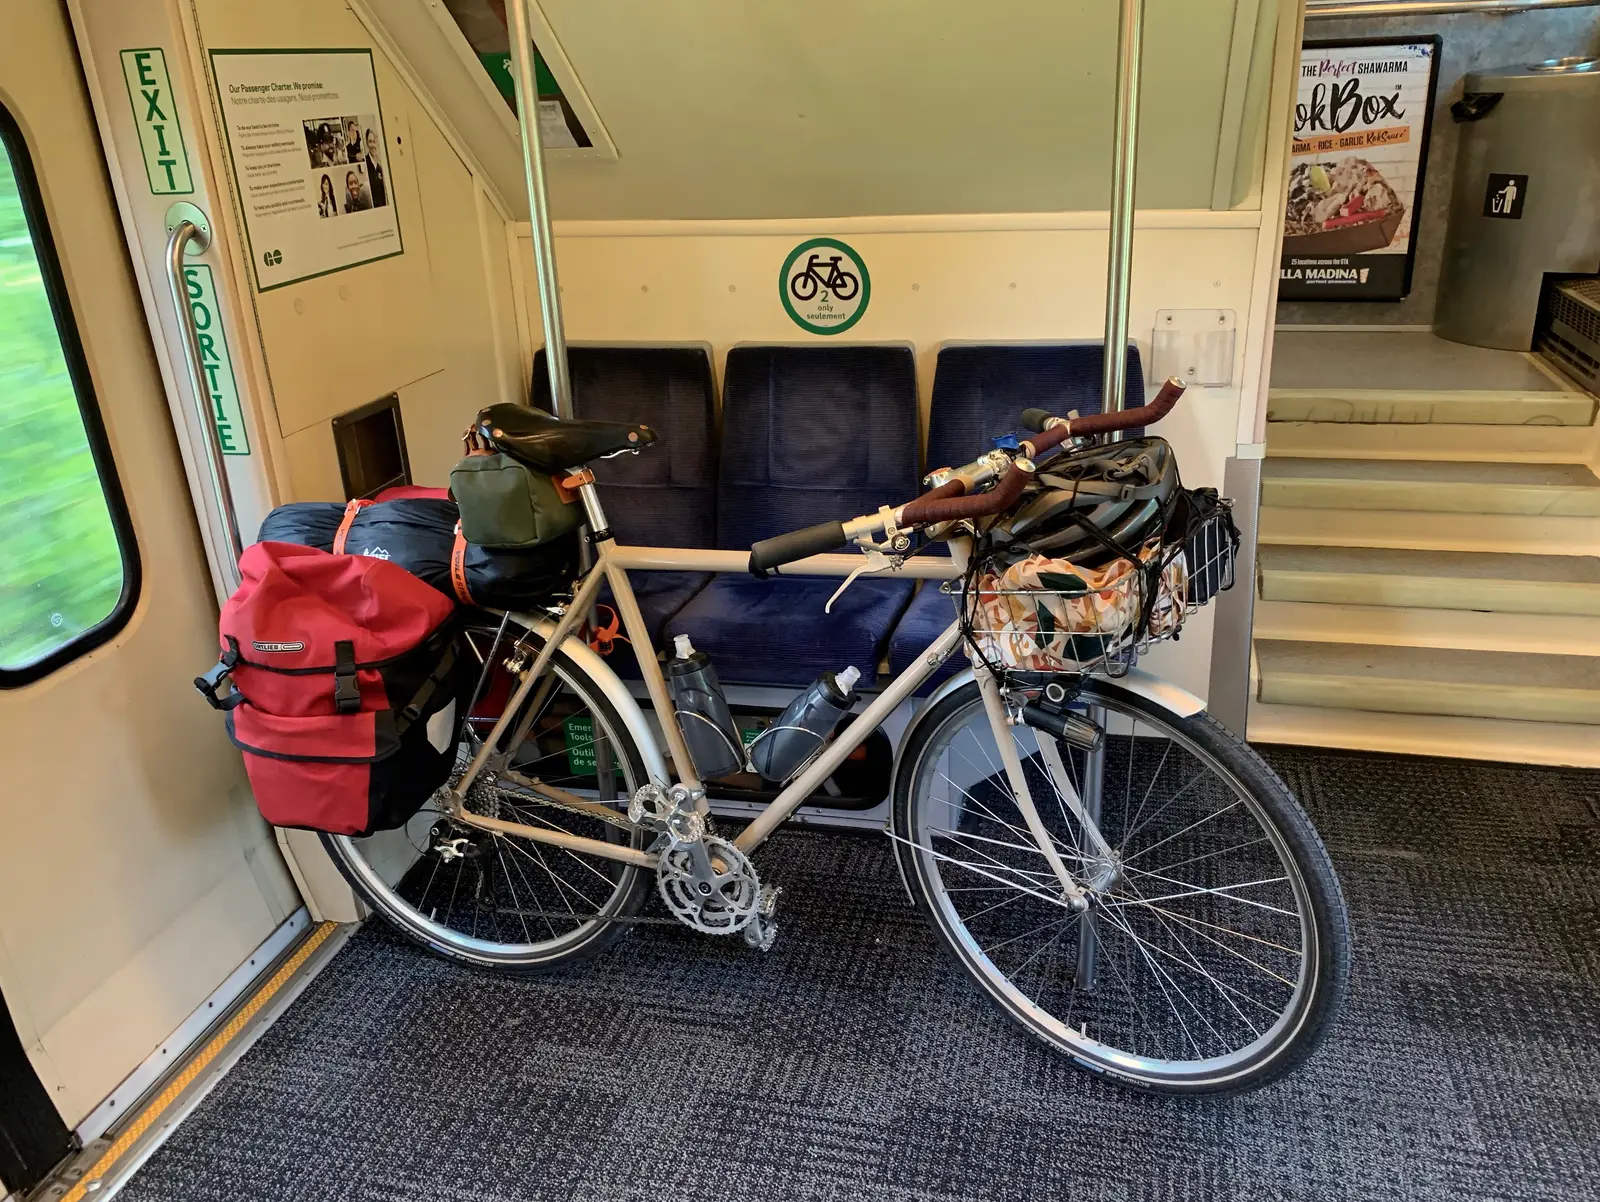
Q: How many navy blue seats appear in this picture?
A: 3